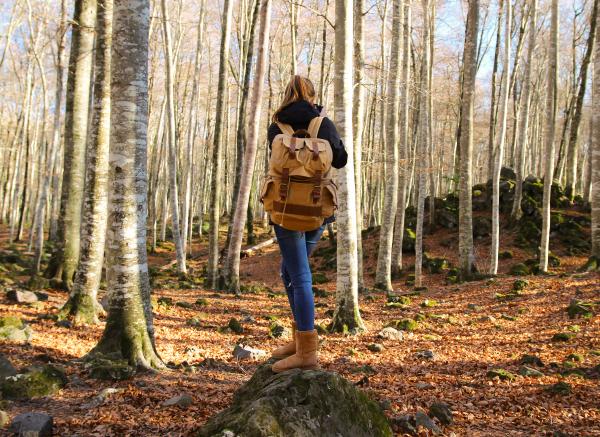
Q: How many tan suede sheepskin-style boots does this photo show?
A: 2